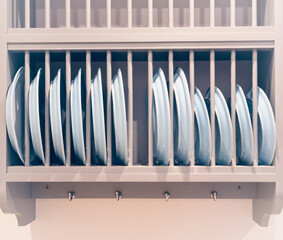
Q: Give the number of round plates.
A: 12